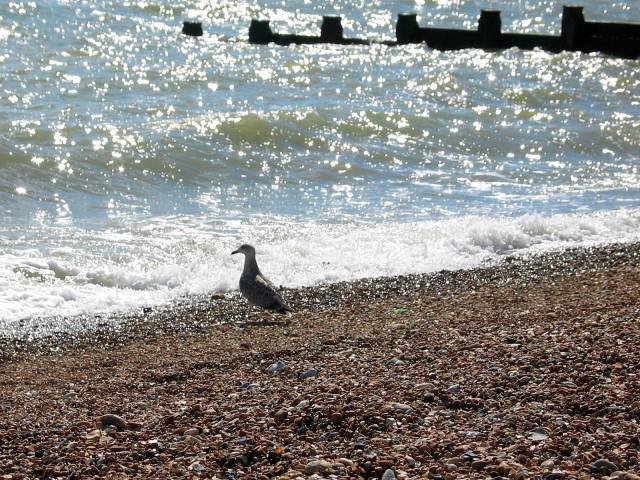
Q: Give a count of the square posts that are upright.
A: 6